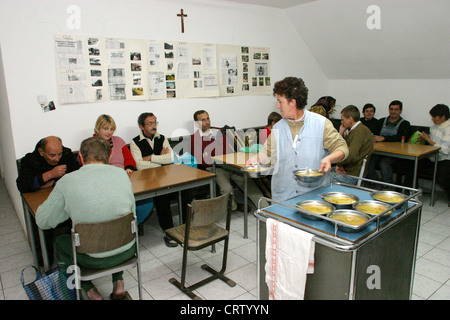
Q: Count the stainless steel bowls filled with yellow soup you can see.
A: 7